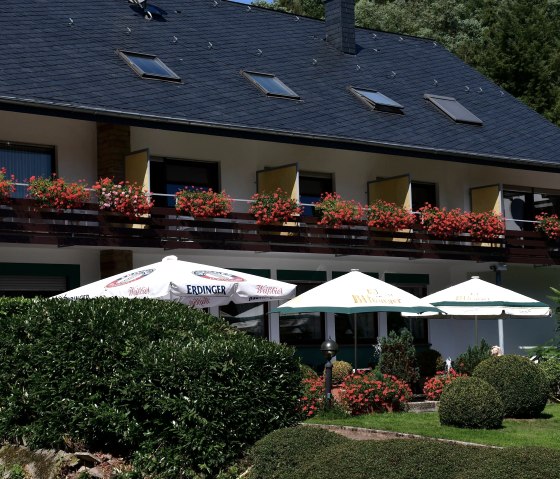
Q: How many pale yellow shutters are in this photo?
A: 4